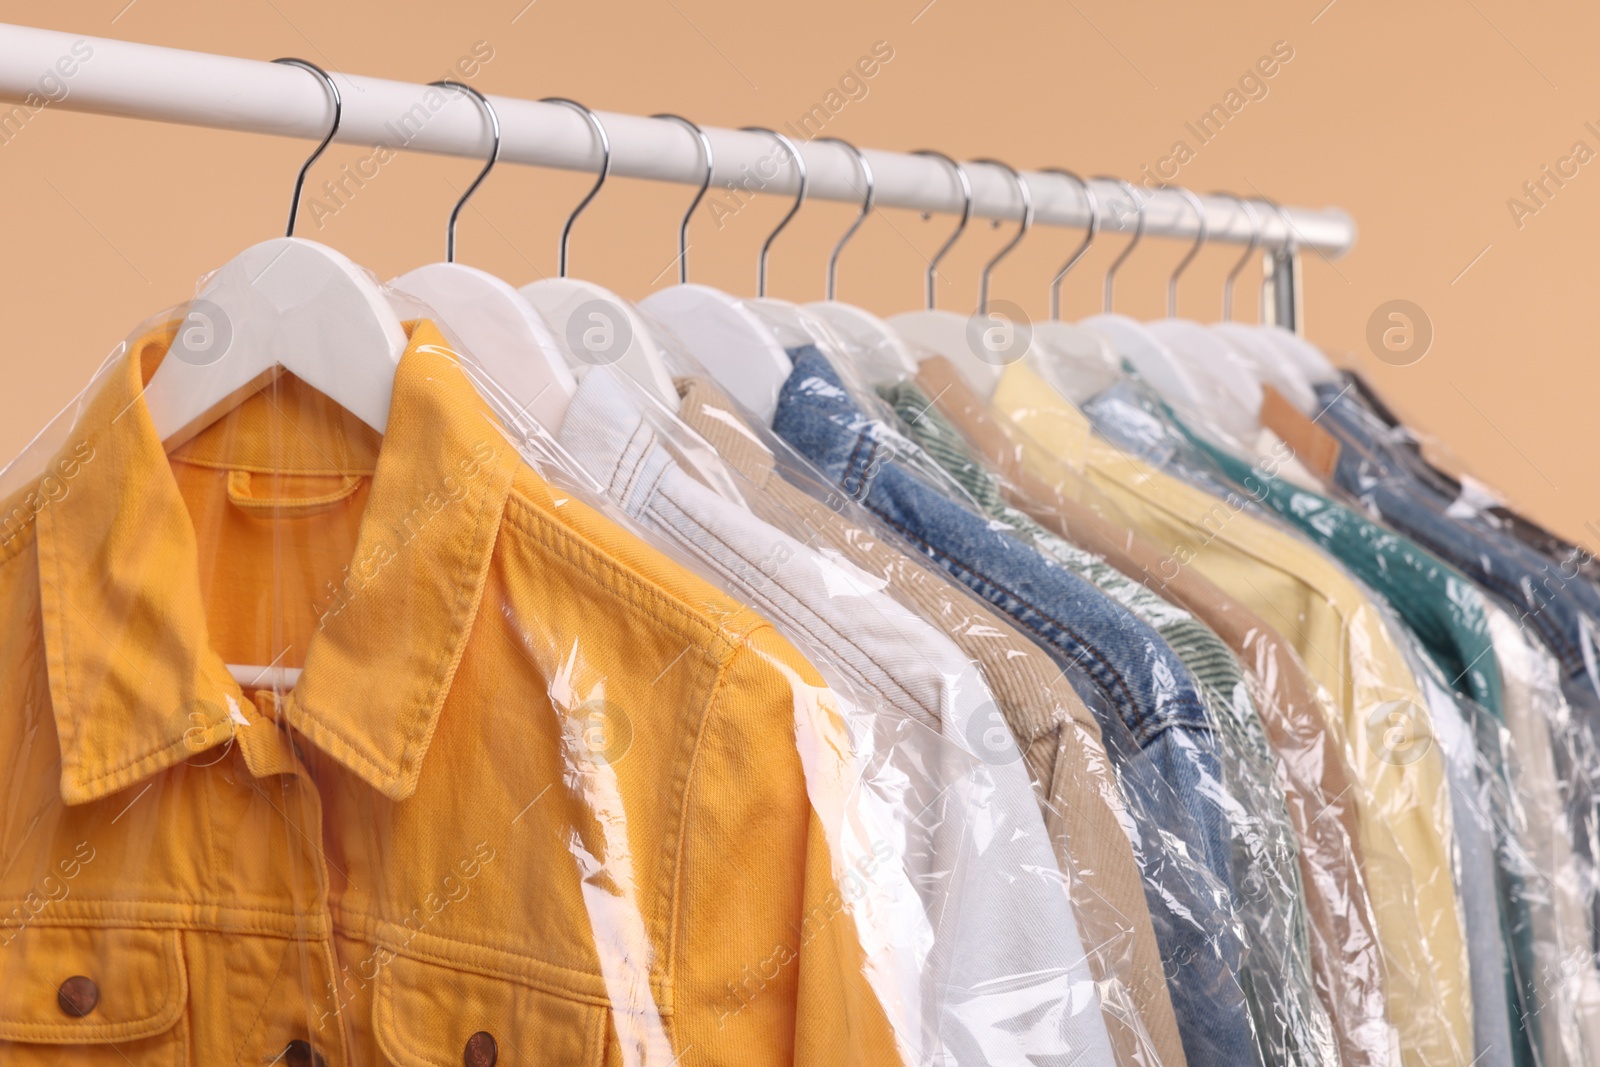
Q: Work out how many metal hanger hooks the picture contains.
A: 13